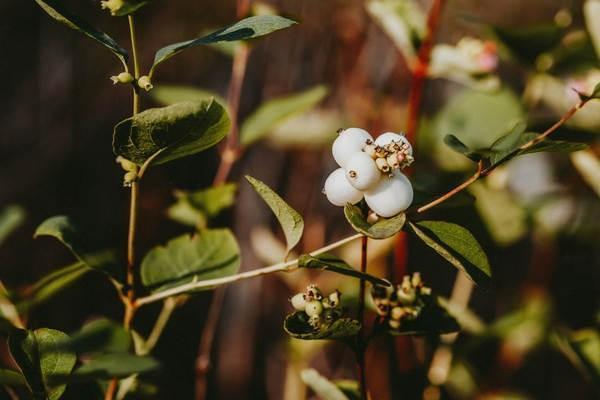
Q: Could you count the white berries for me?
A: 5